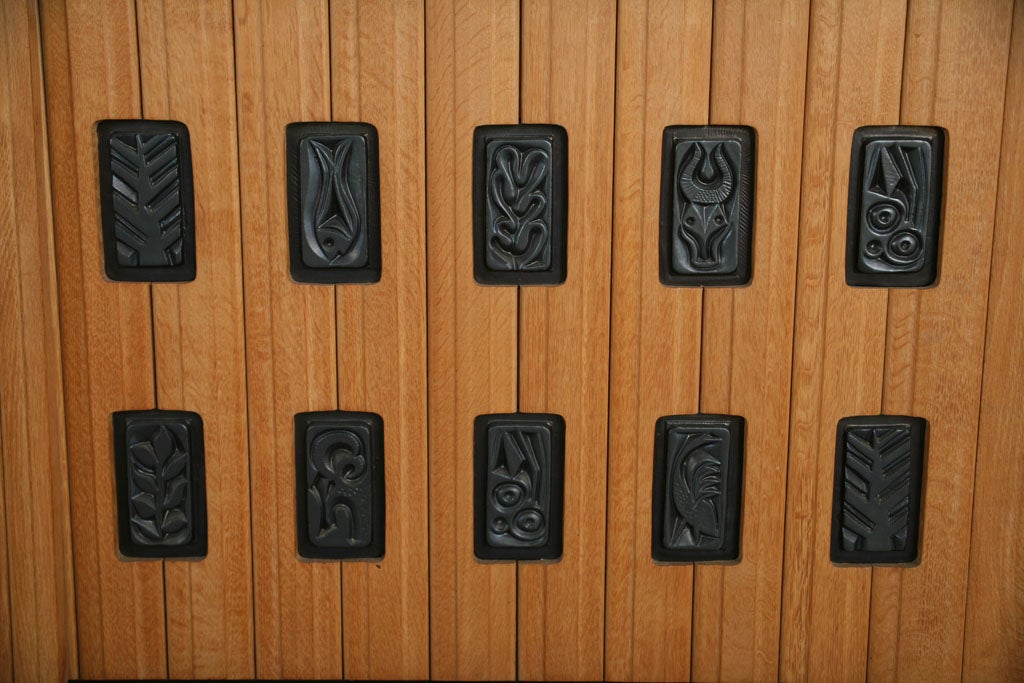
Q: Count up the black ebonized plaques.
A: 10